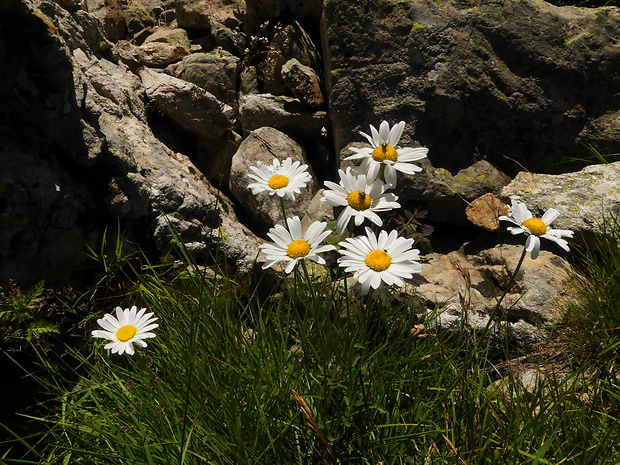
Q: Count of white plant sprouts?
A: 7